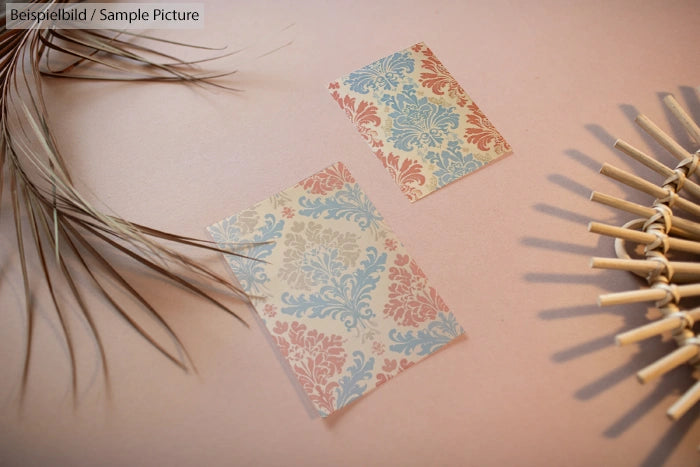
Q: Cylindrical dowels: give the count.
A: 11